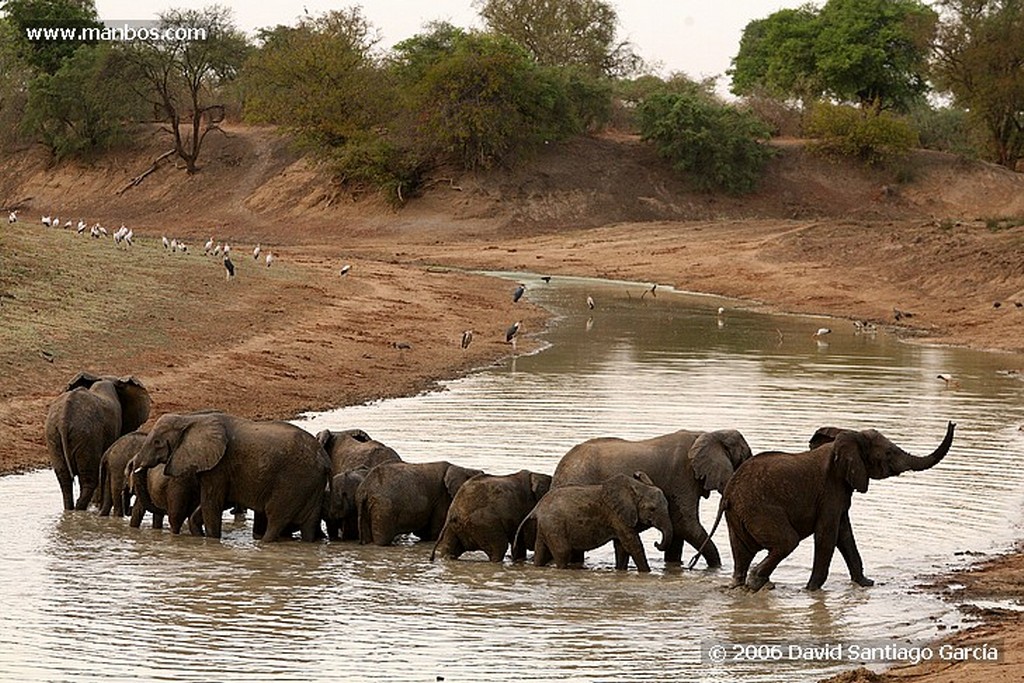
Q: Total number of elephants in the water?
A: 11